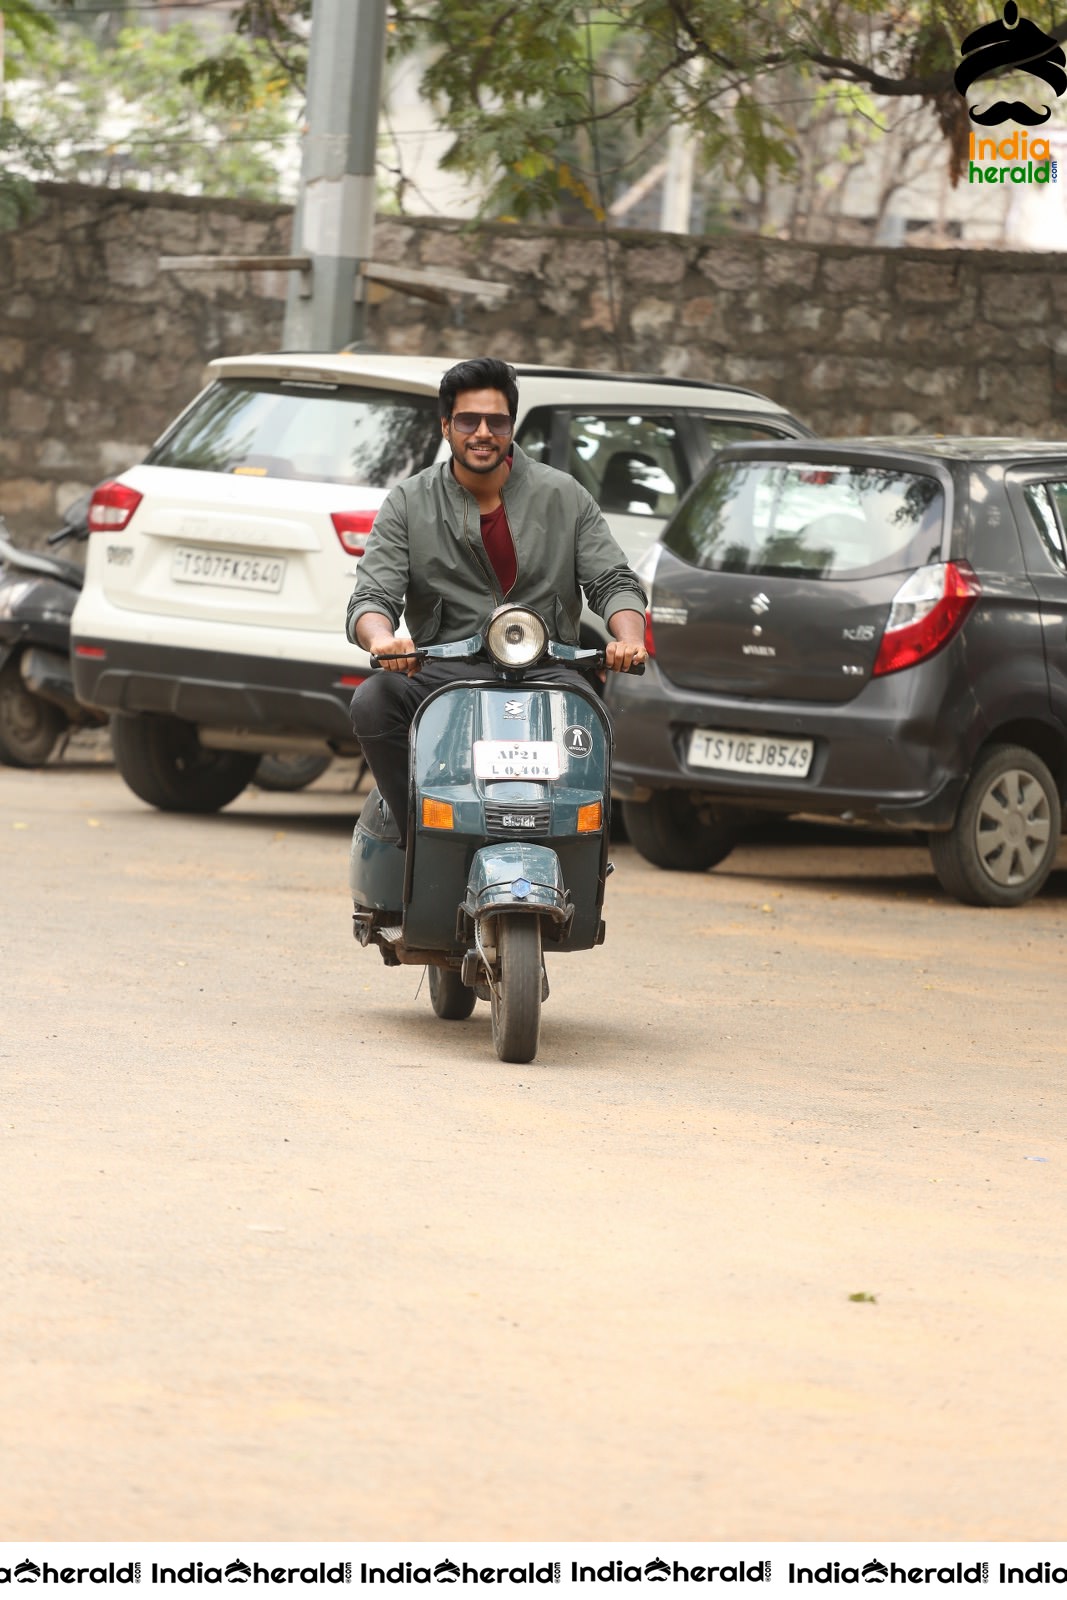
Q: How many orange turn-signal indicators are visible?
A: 2